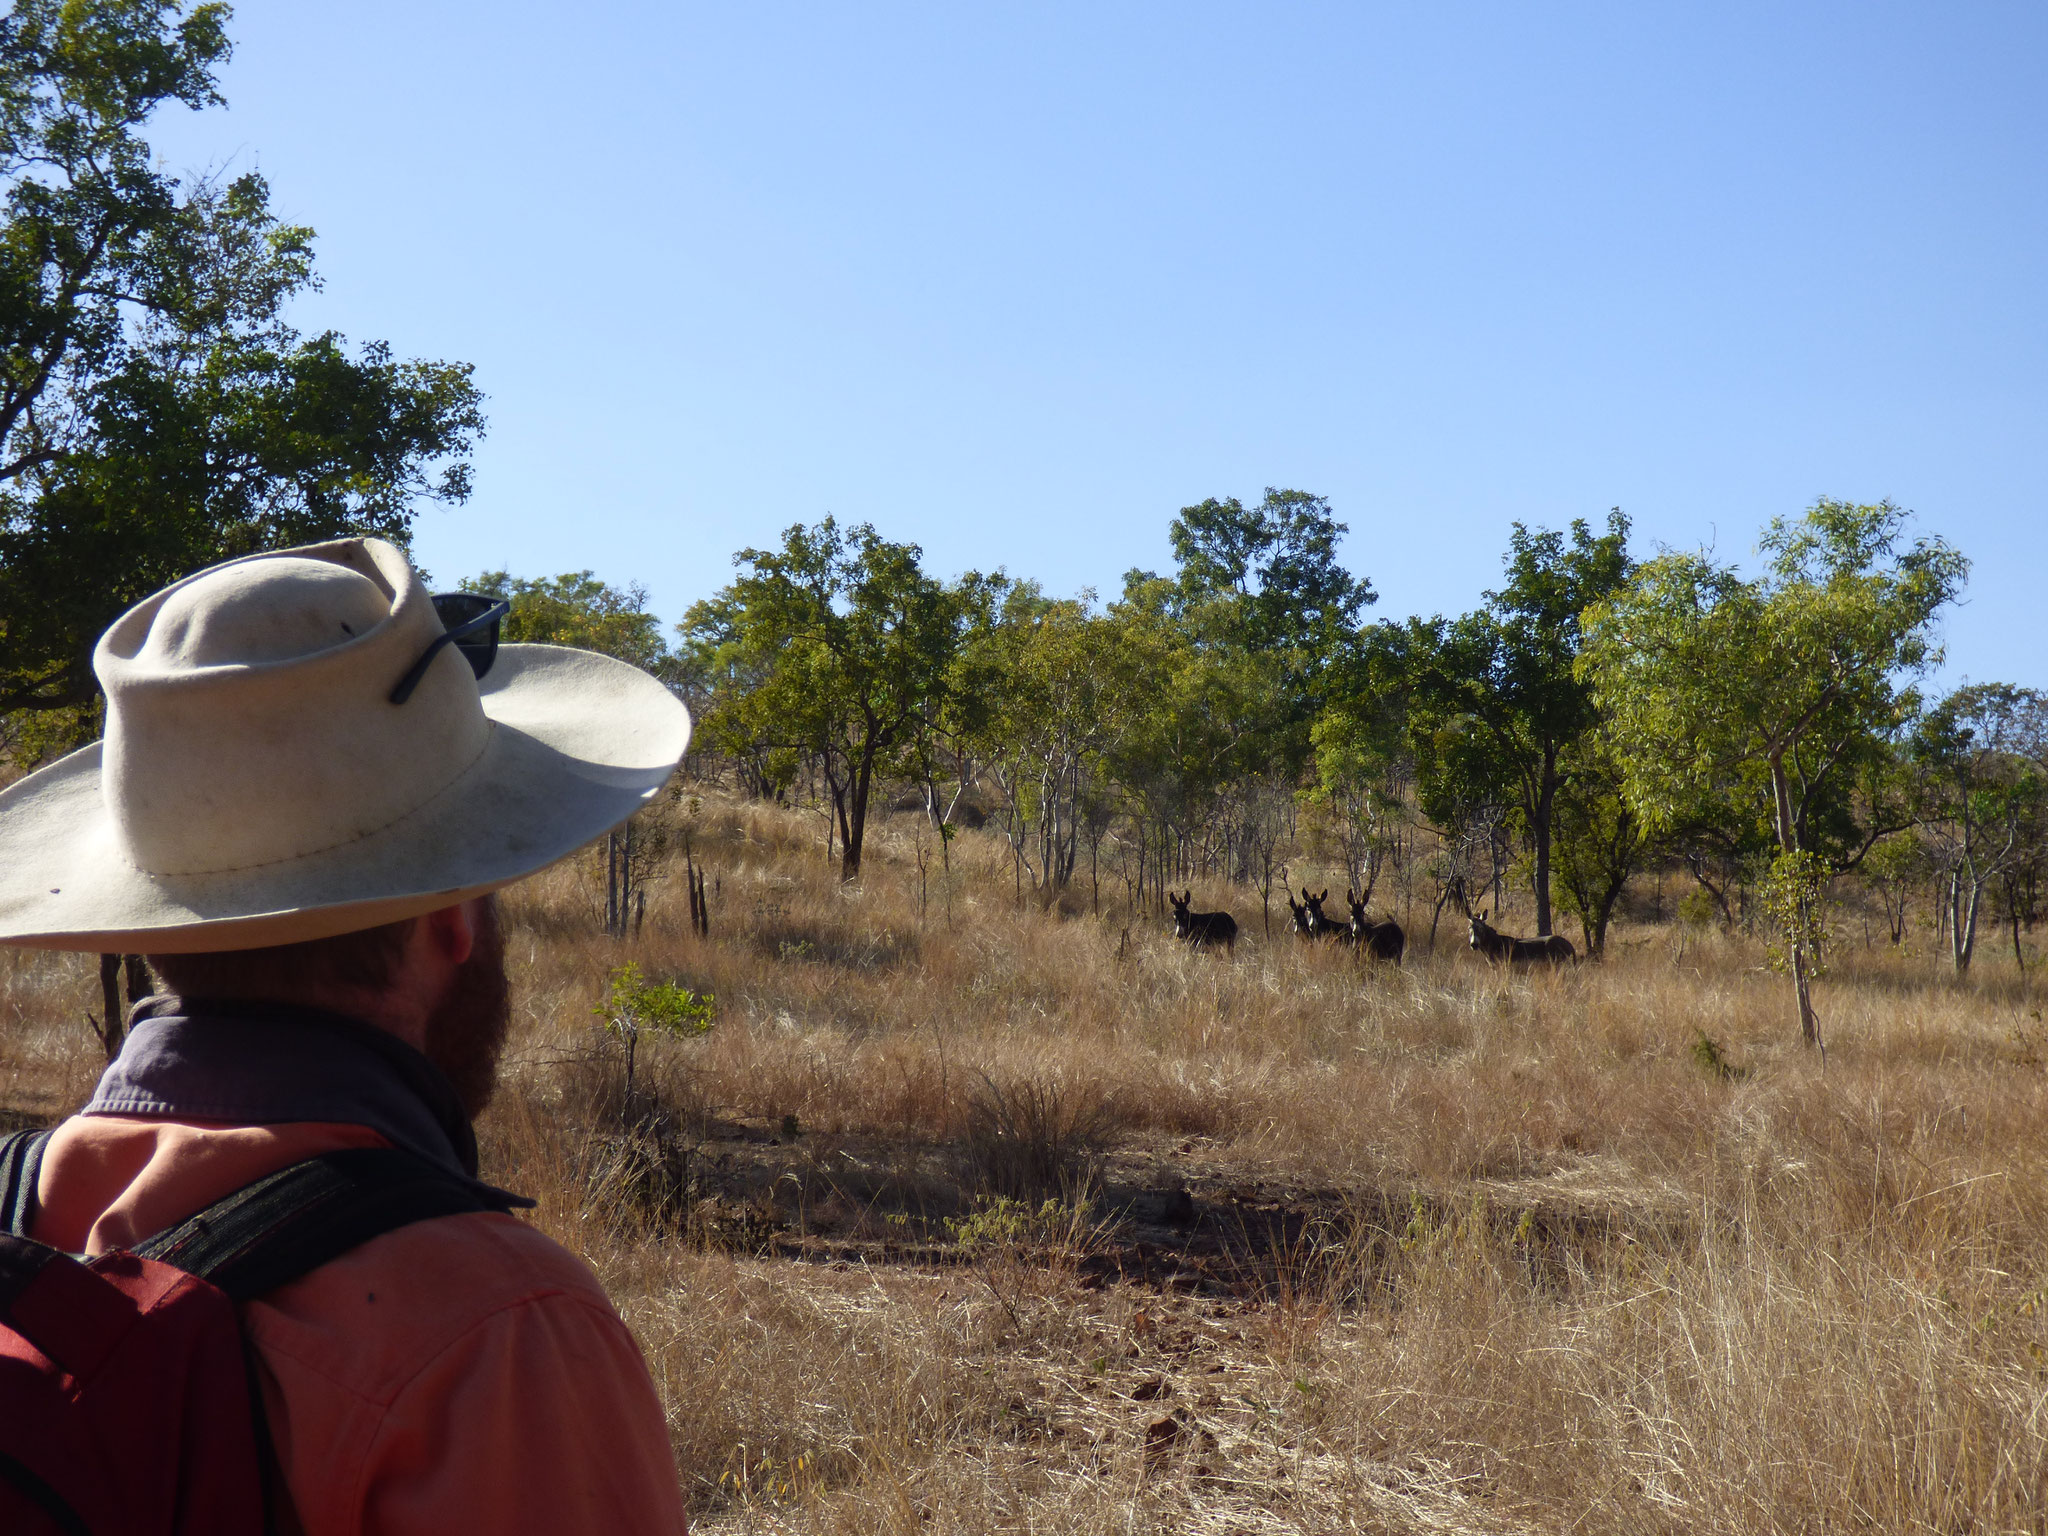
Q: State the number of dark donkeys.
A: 5